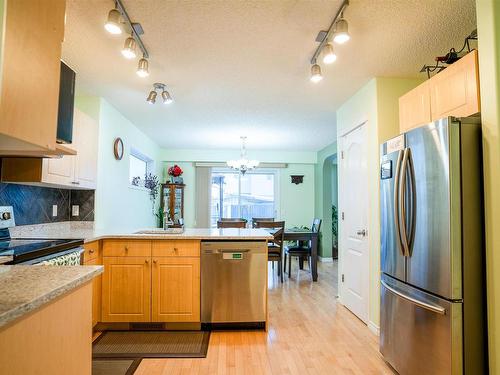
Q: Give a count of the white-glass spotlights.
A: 8